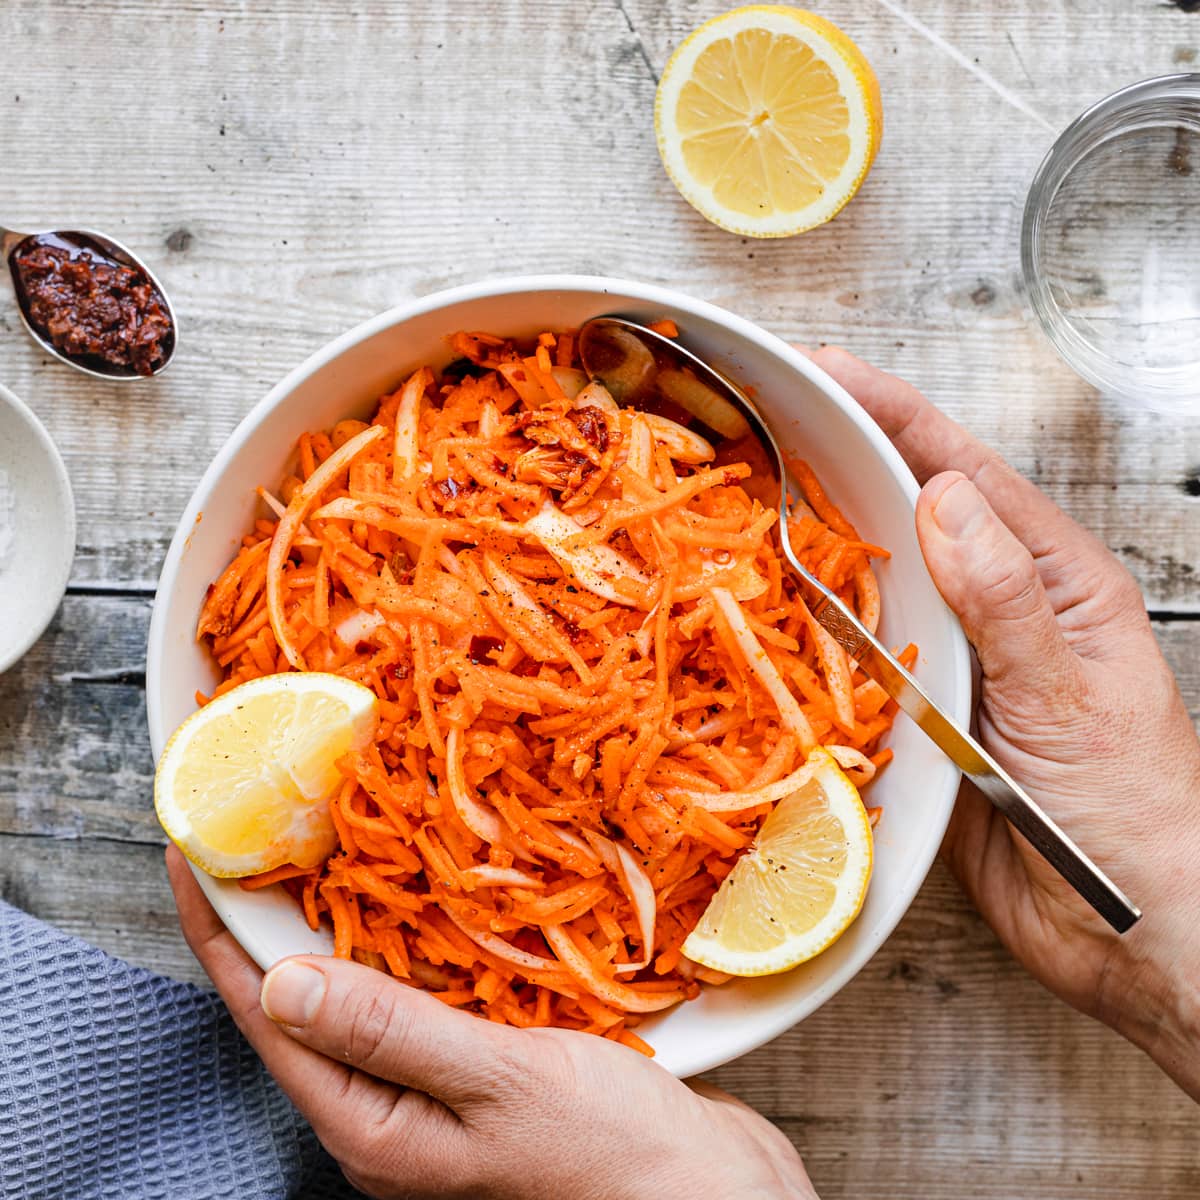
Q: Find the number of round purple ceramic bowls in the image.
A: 0